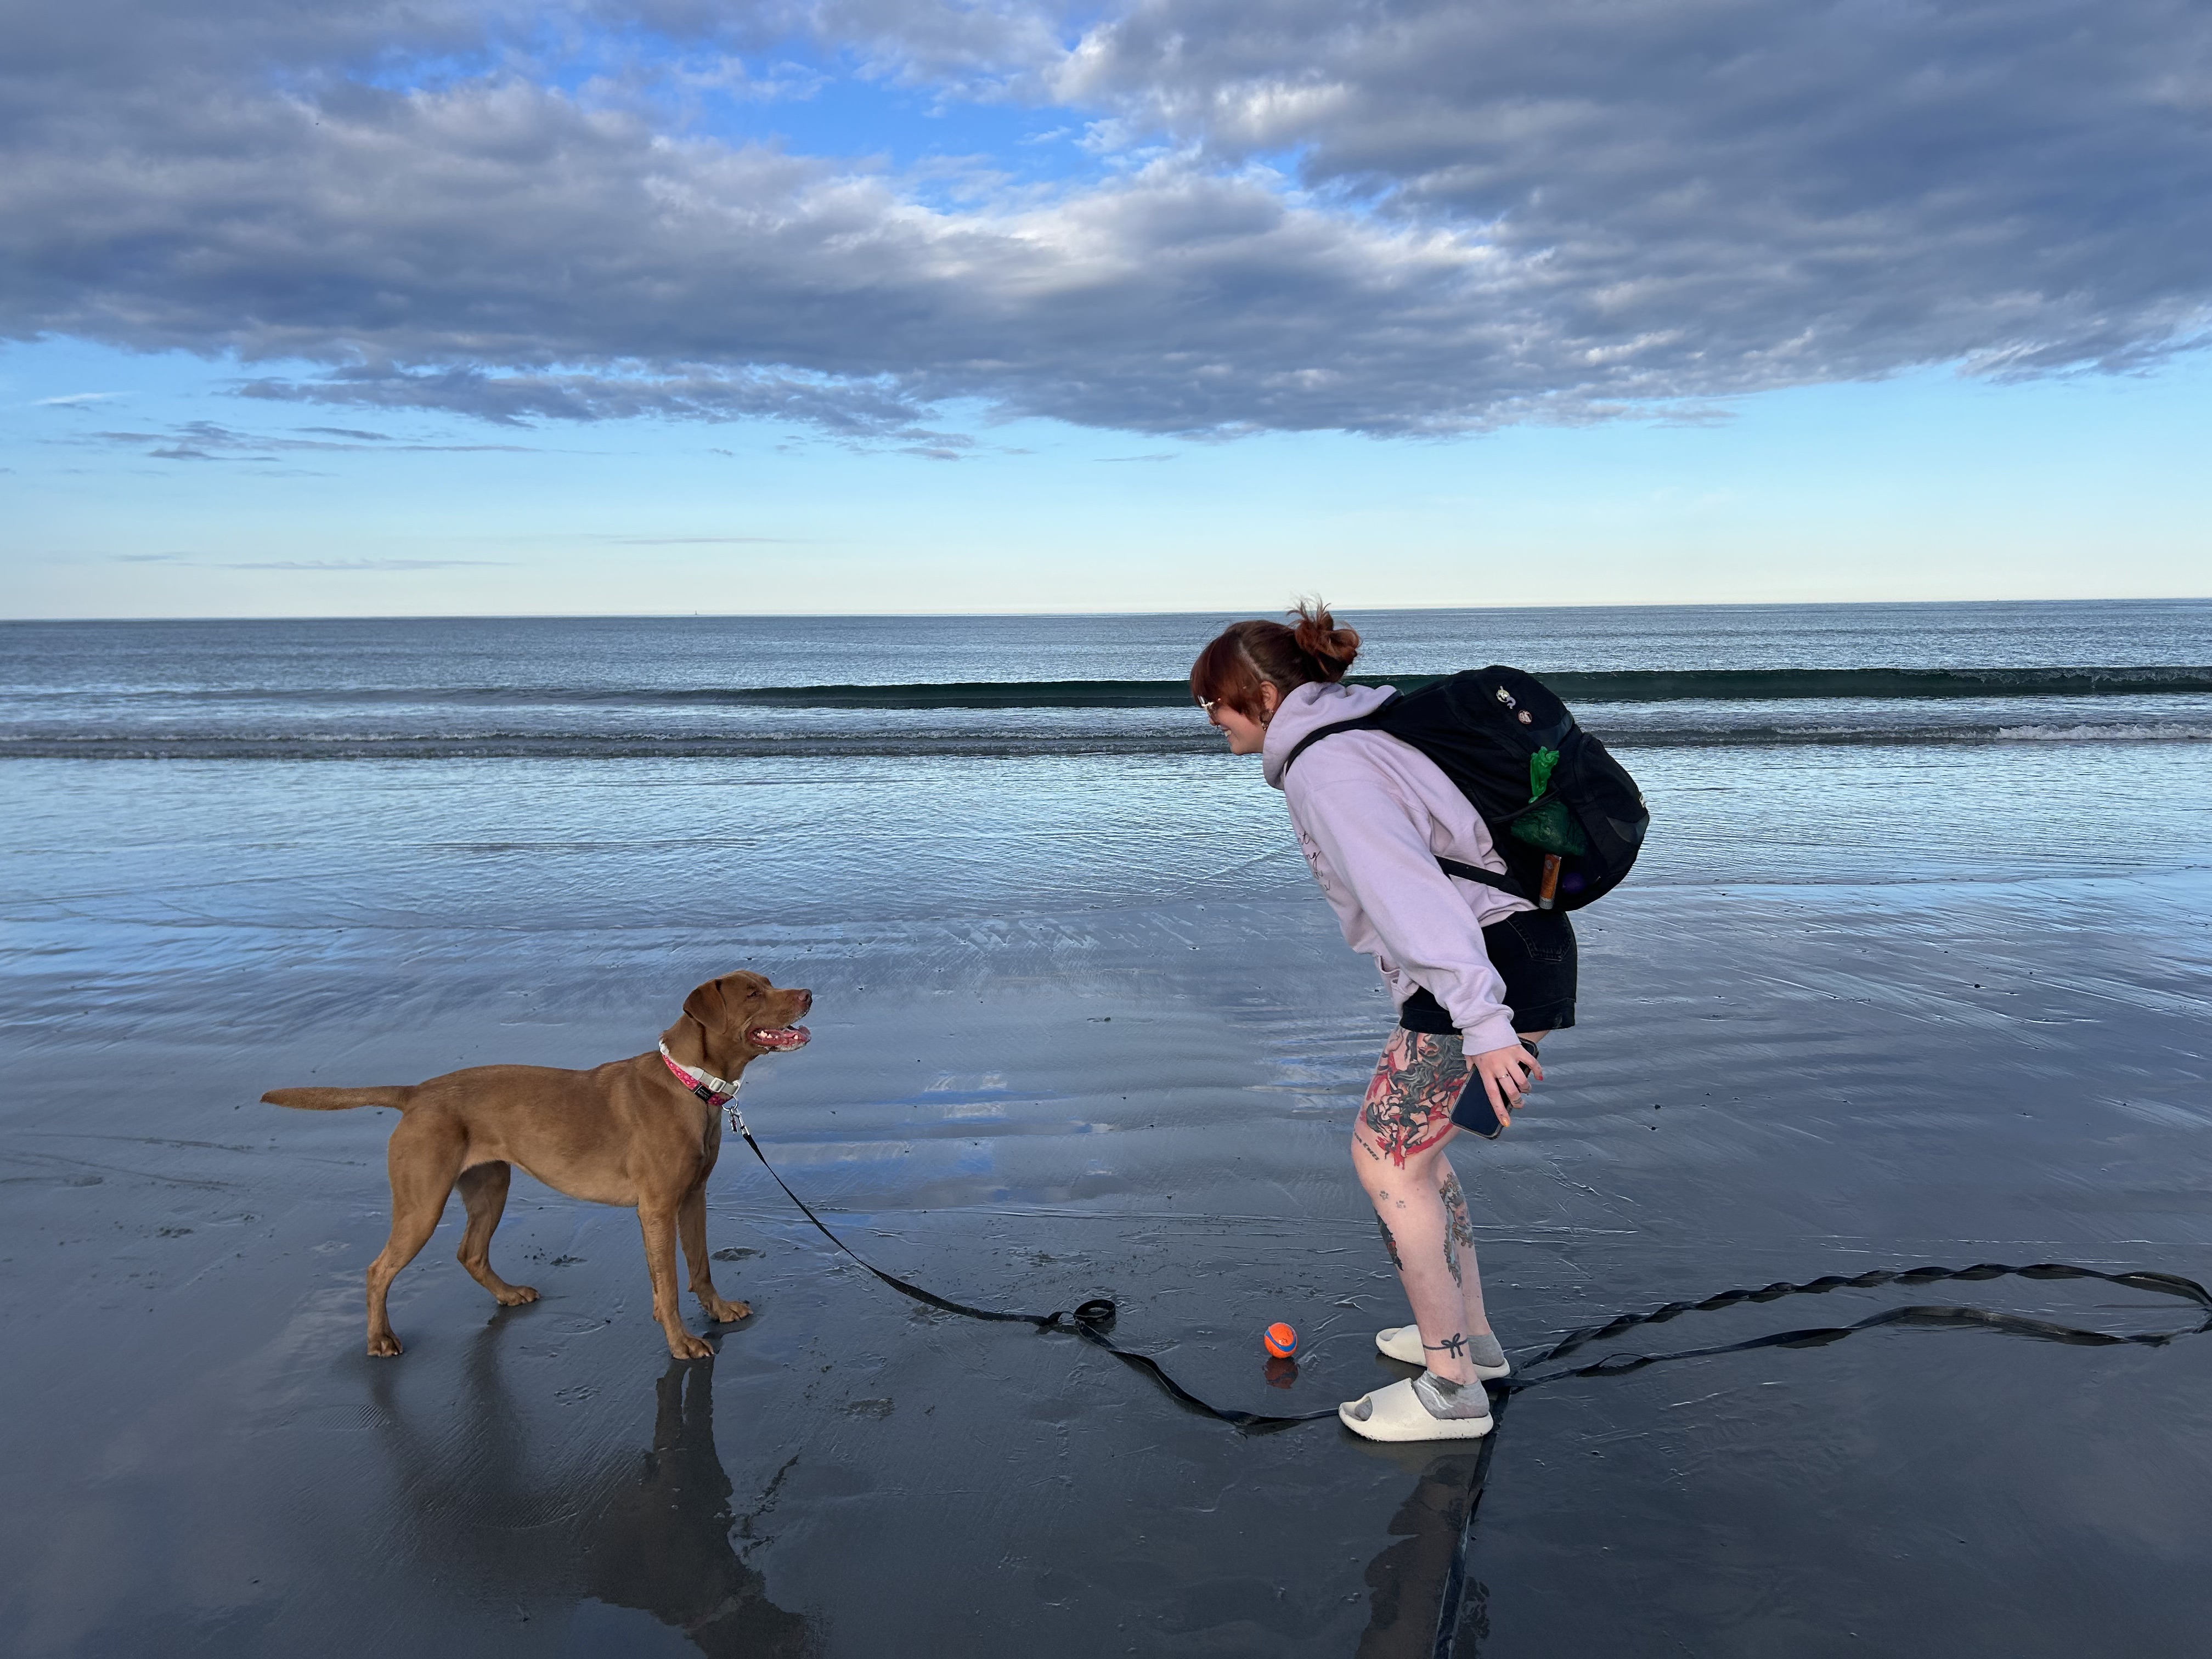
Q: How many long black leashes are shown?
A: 1